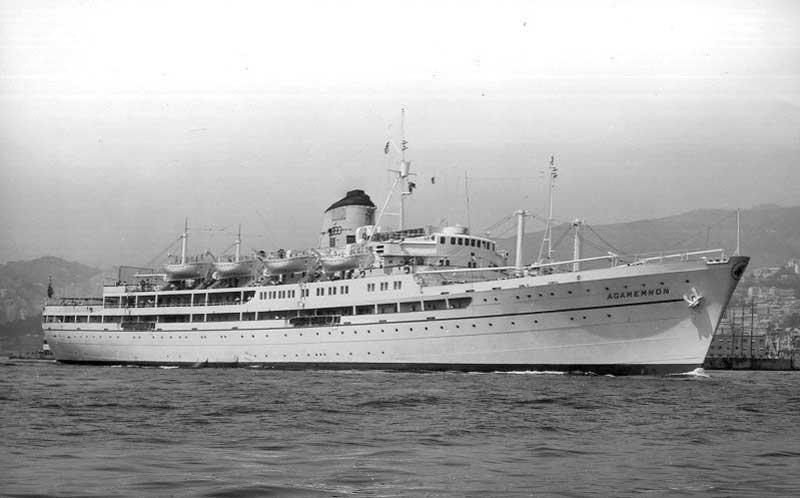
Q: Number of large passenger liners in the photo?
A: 1